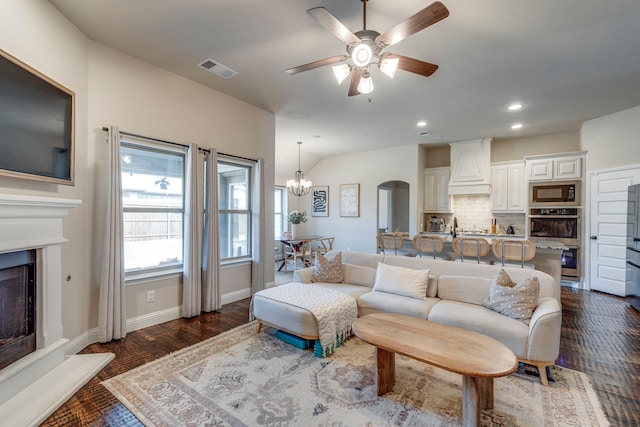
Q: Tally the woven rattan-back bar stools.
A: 4